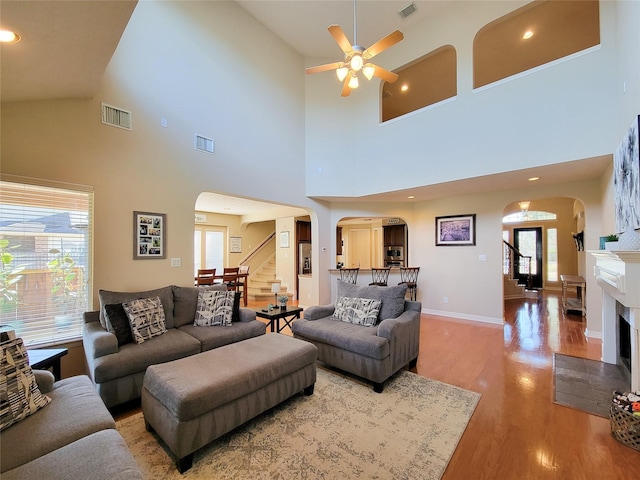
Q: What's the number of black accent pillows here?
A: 2